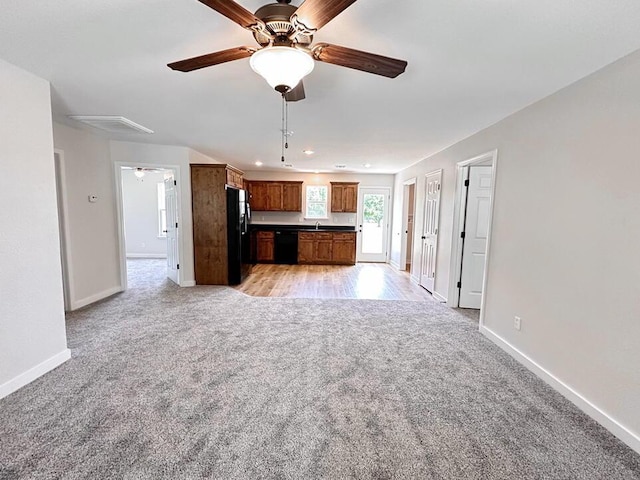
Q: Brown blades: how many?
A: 5